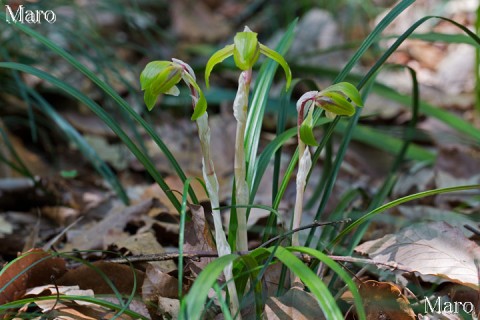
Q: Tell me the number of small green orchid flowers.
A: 3